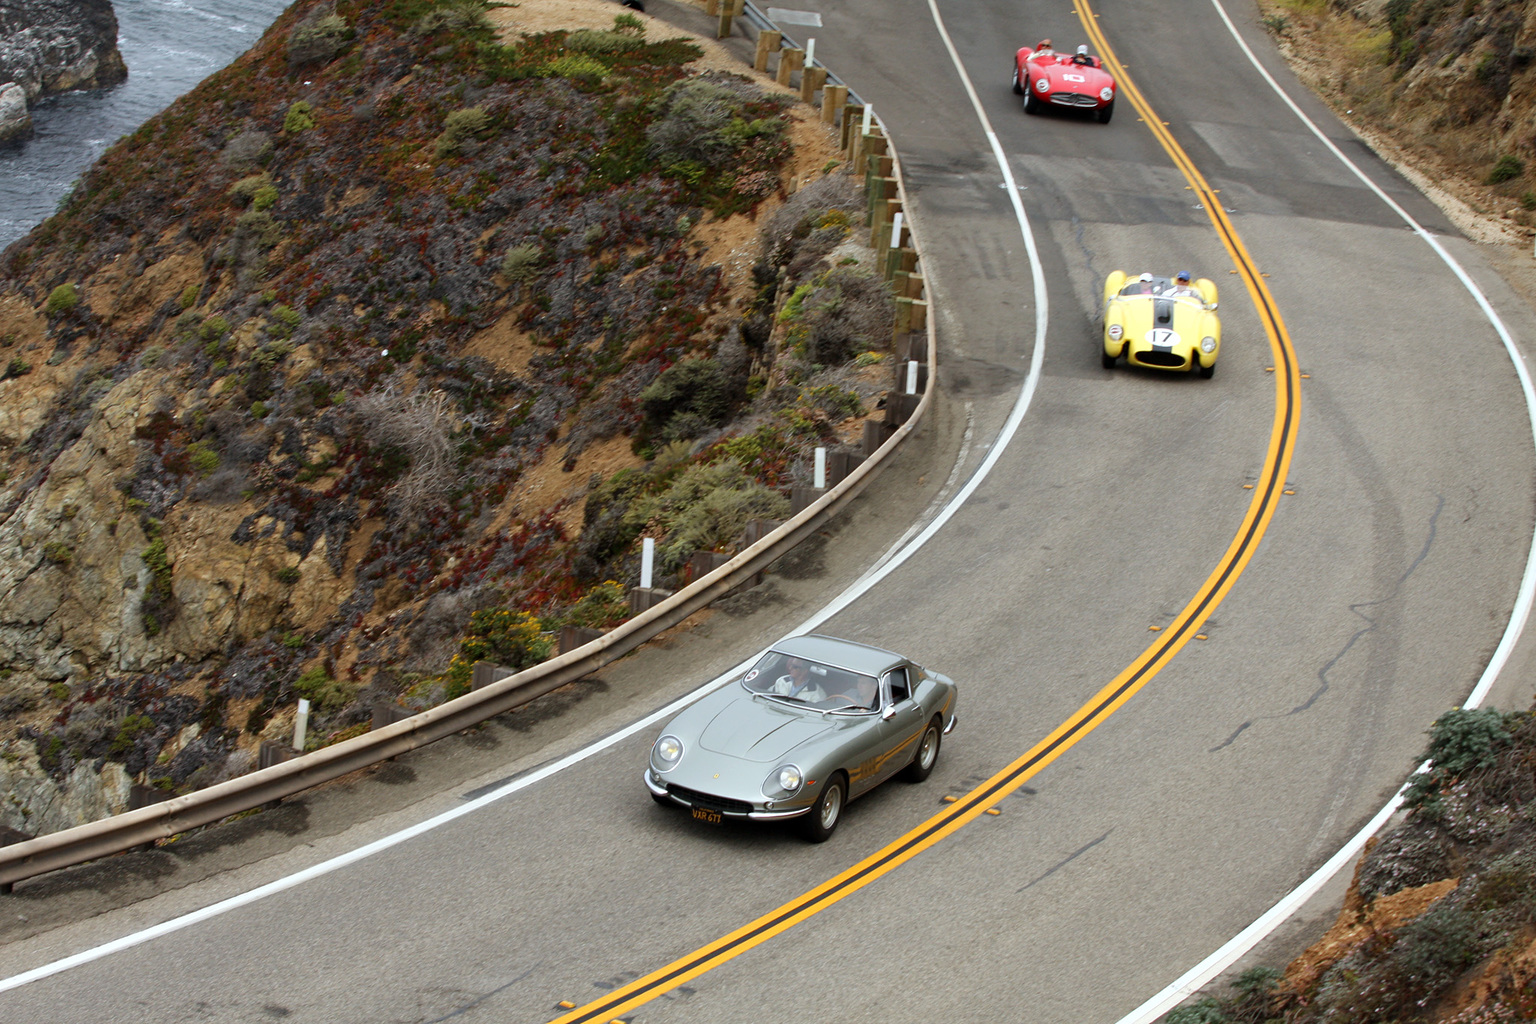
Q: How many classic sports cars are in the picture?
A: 3